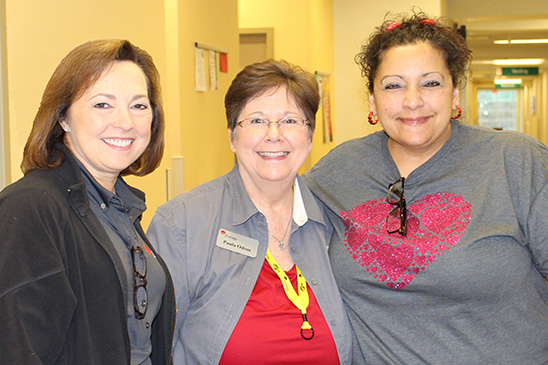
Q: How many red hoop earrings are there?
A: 2